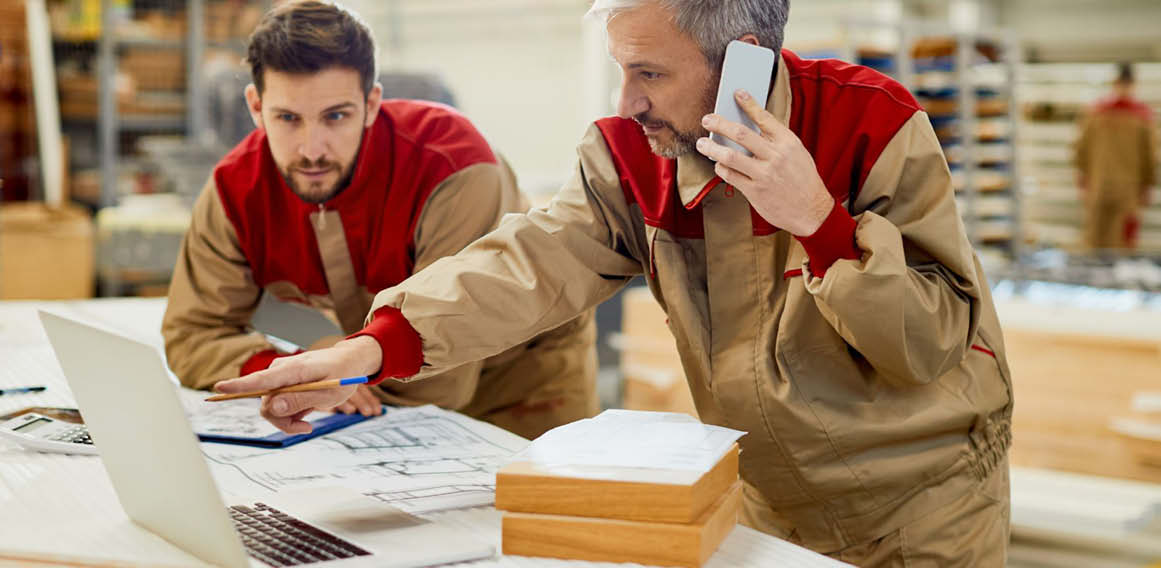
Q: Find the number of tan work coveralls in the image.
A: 3